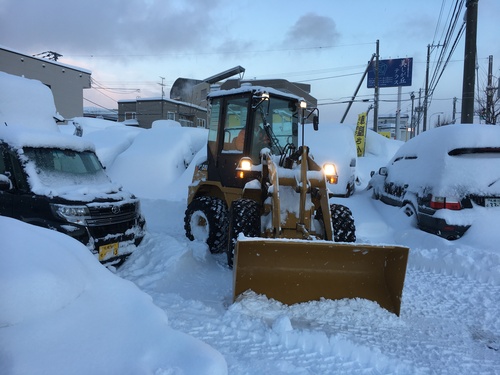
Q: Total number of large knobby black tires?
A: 3